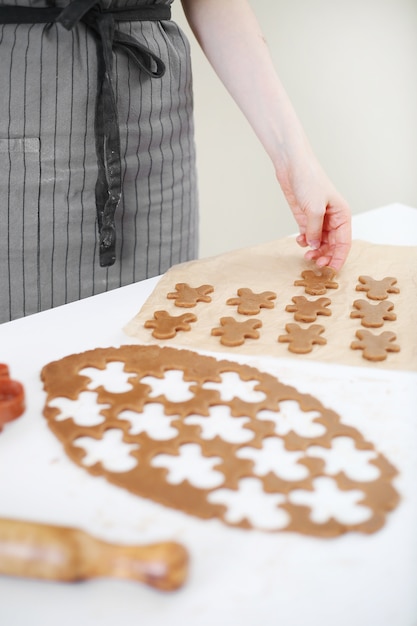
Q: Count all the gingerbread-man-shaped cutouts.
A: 13